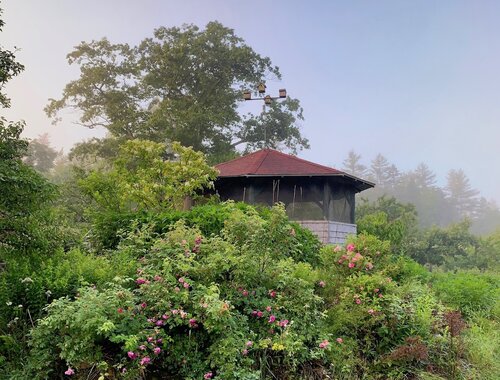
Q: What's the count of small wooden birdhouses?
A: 4